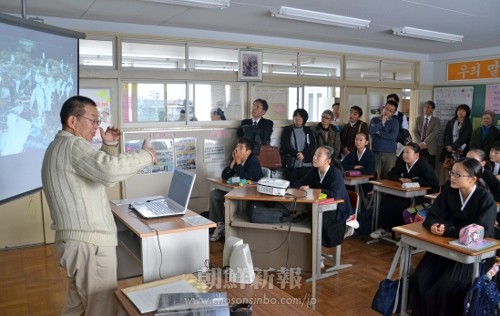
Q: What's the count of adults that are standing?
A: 11